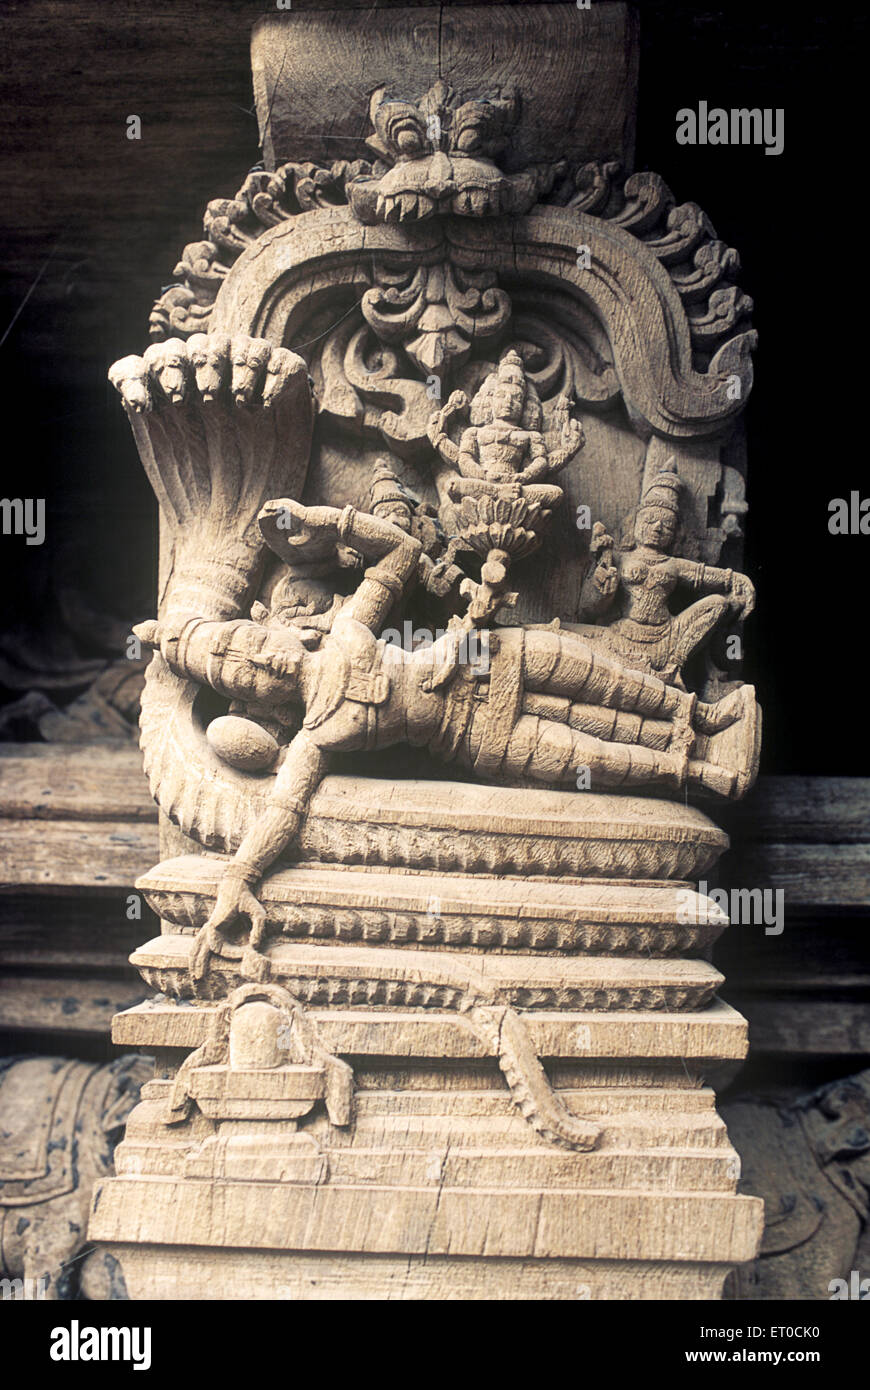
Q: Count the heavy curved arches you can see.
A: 1